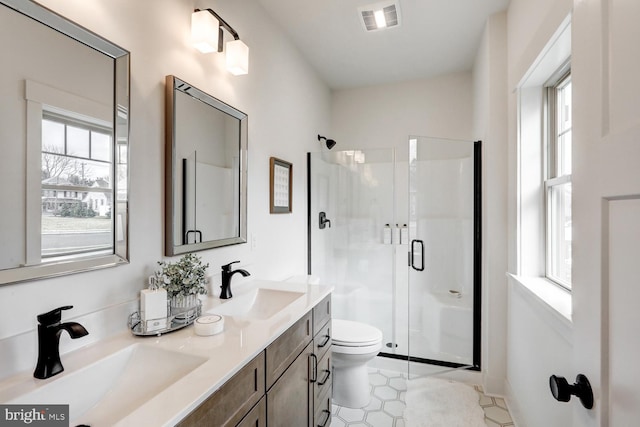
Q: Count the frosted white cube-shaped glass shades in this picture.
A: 2